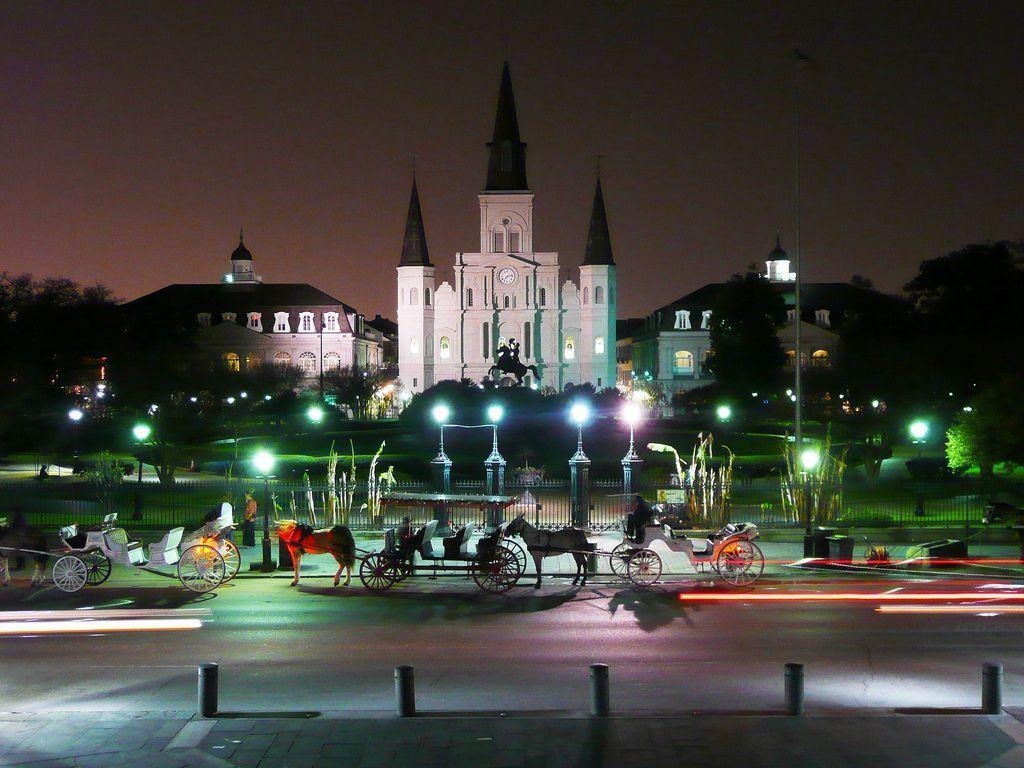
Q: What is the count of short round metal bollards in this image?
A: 5